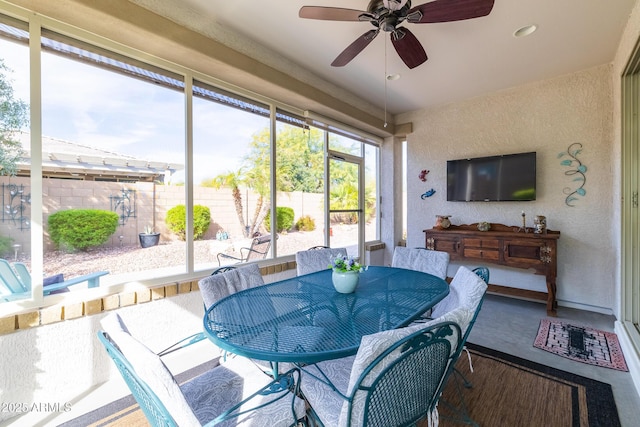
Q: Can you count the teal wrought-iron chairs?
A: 6